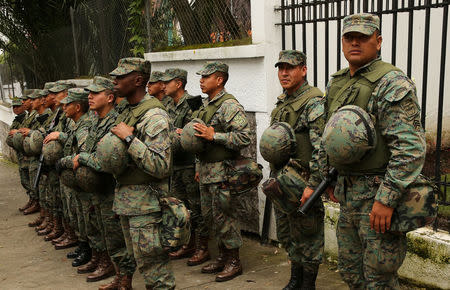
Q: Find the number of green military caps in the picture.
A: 13